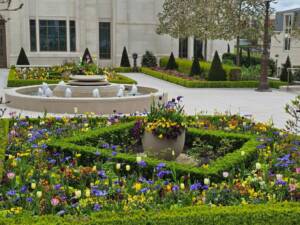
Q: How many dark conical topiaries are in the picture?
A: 7